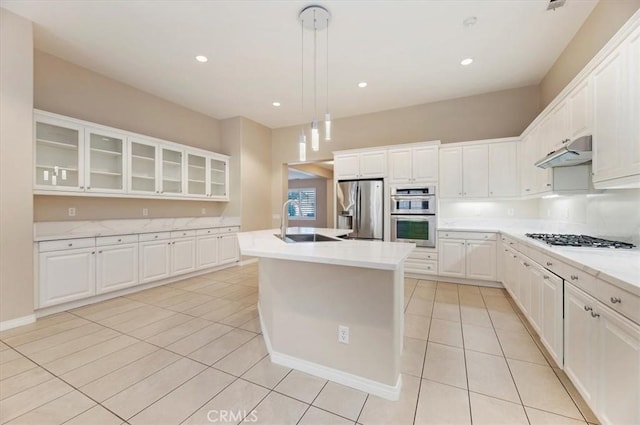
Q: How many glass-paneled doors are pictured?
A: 6